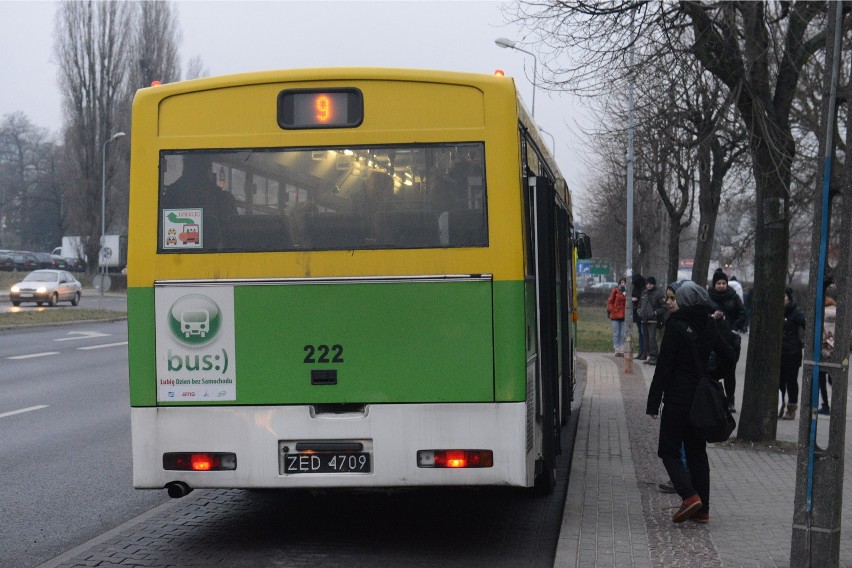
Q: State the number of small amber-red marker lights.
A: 2